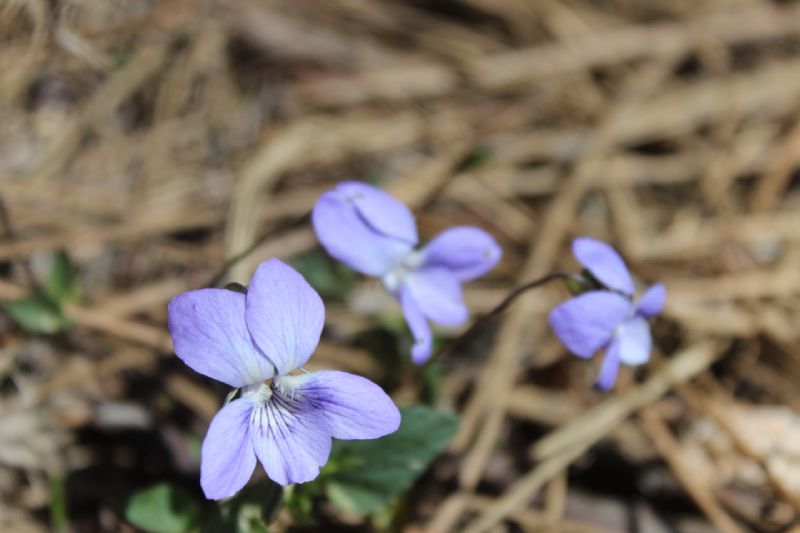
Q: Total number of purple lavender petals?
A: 15